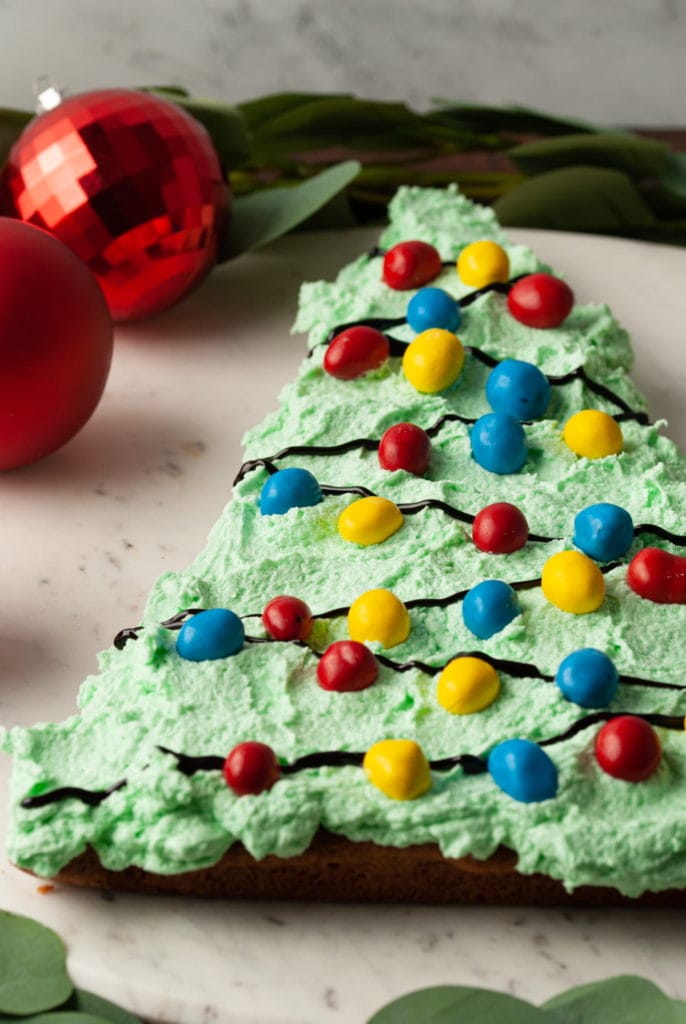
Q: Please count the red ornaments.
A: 2